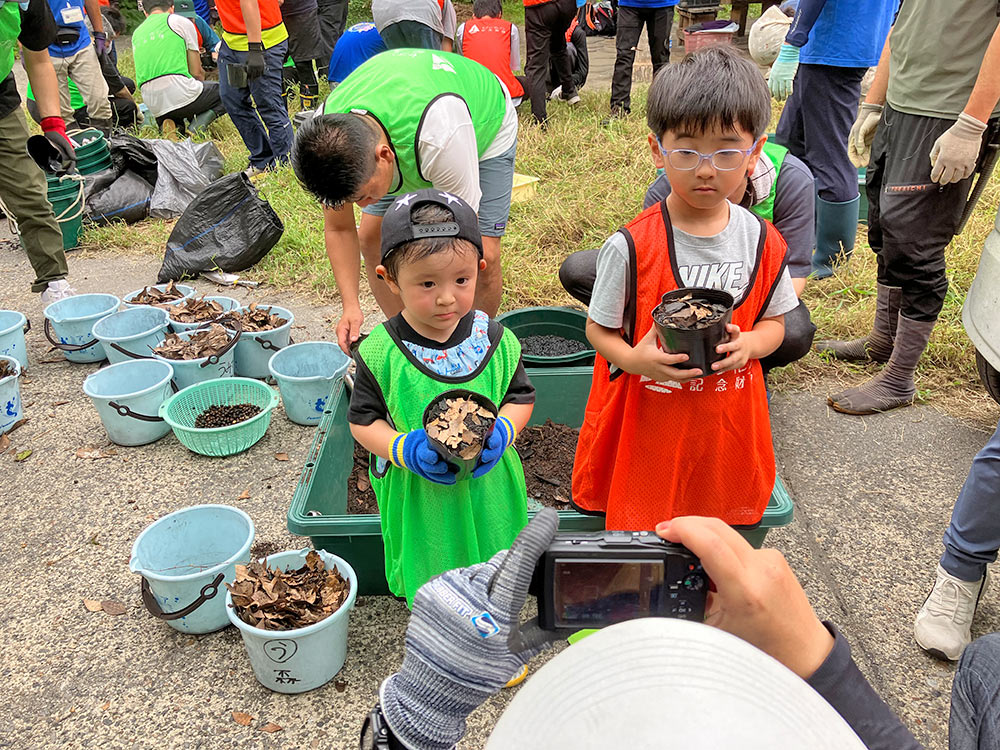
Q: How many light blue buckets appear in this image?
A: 12